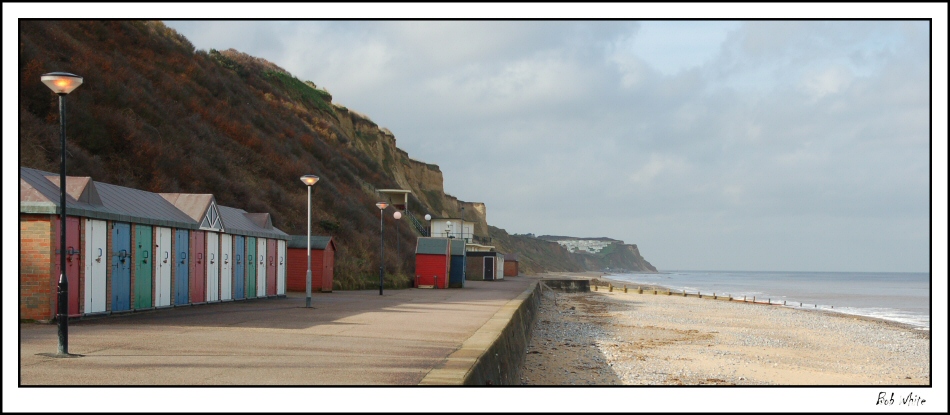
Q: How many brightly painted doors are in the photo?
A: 14